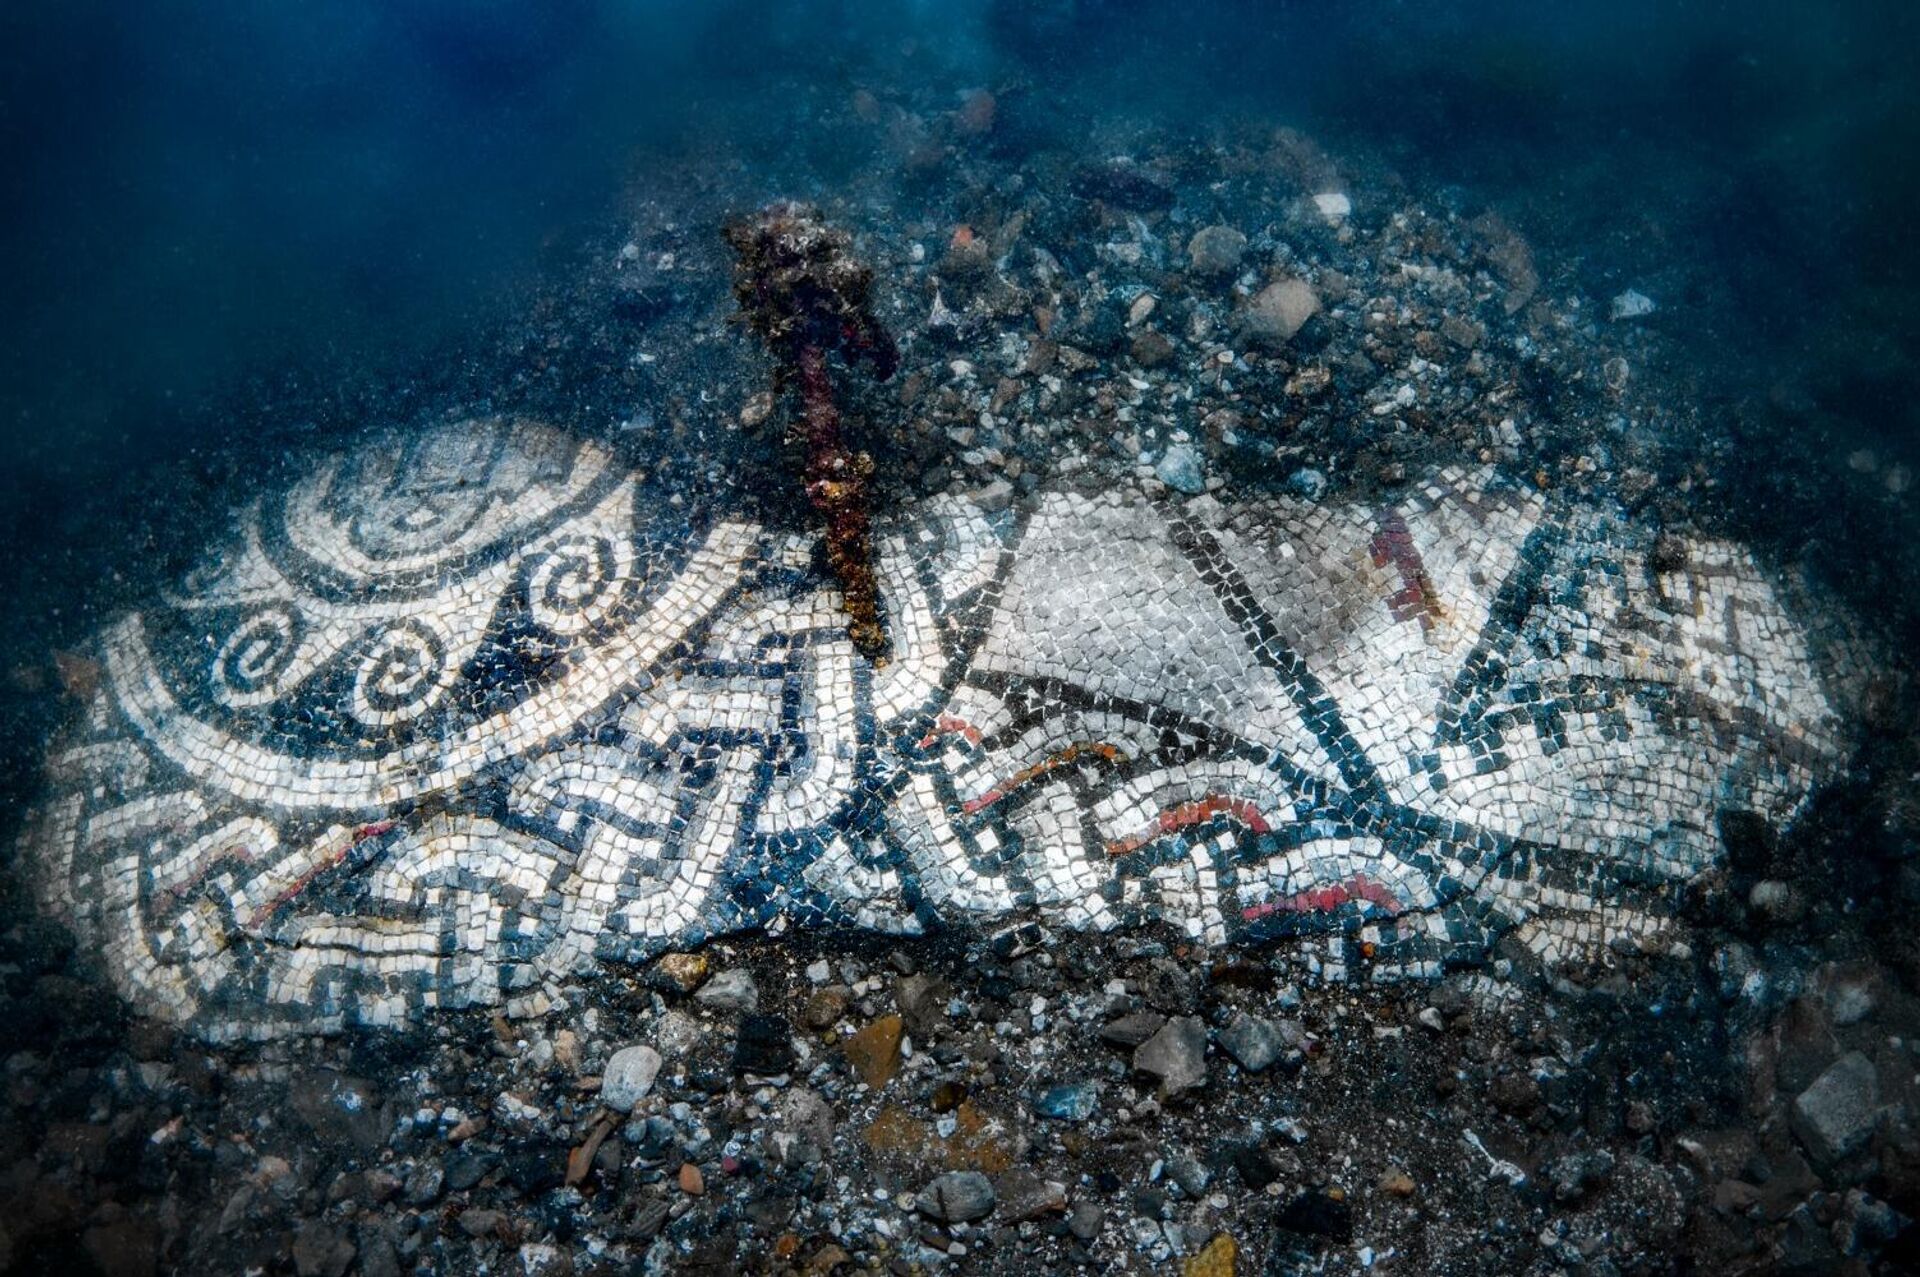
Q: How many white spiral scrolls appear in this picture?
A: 3